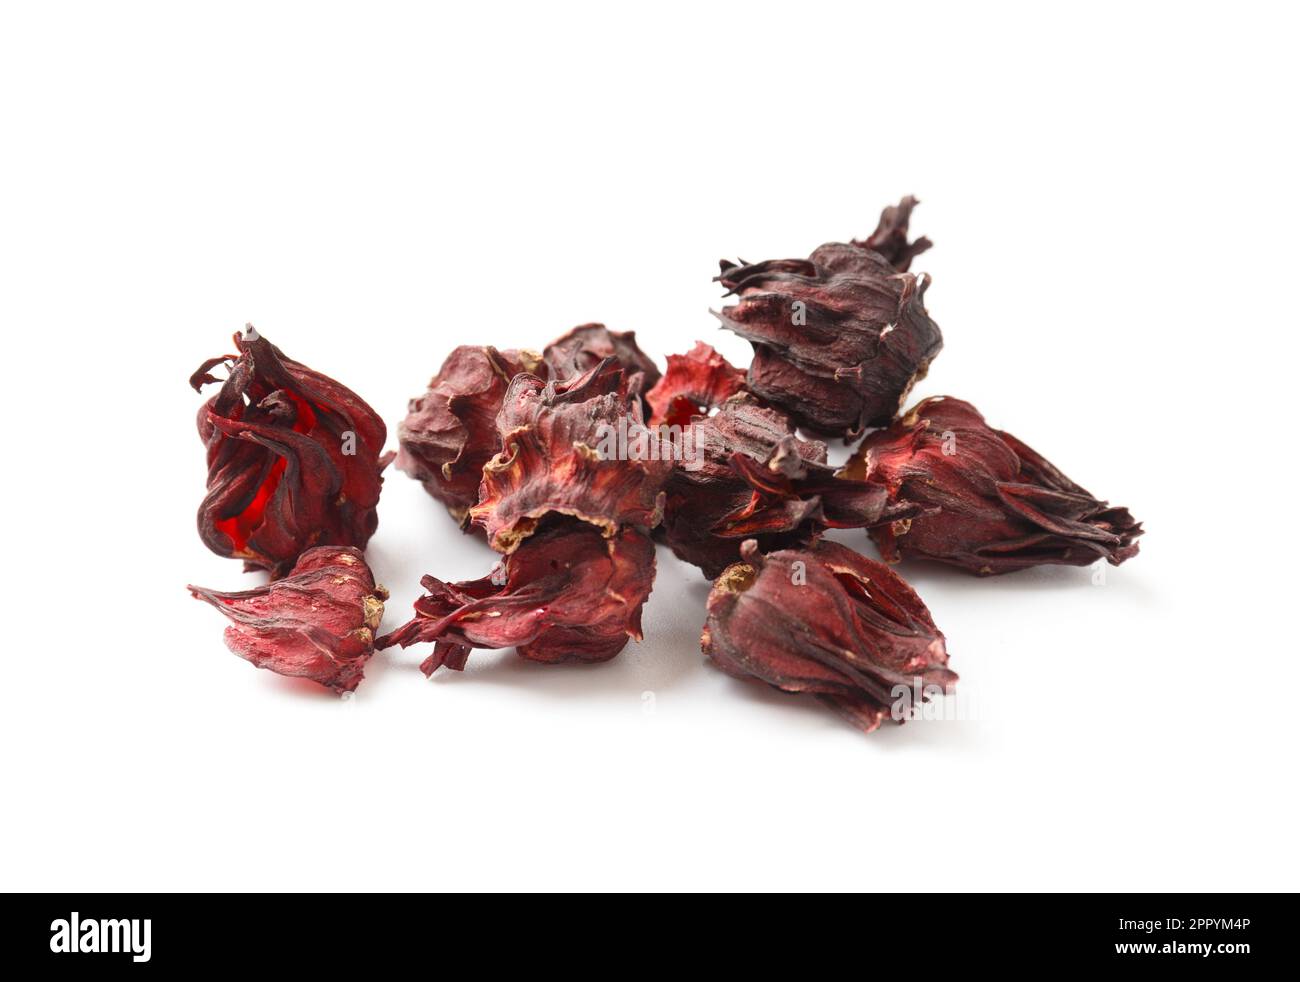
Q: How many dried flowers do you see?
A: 11